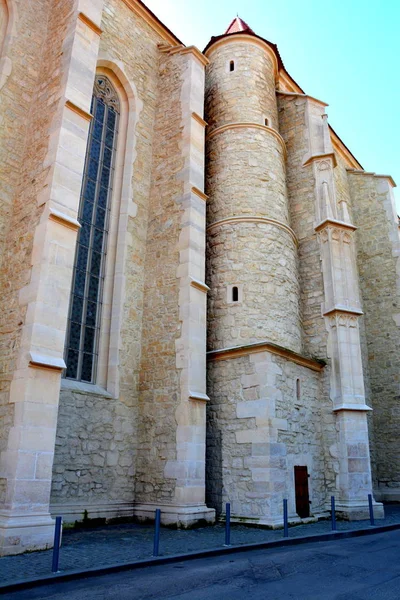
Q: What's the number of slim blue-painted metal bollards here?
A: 6